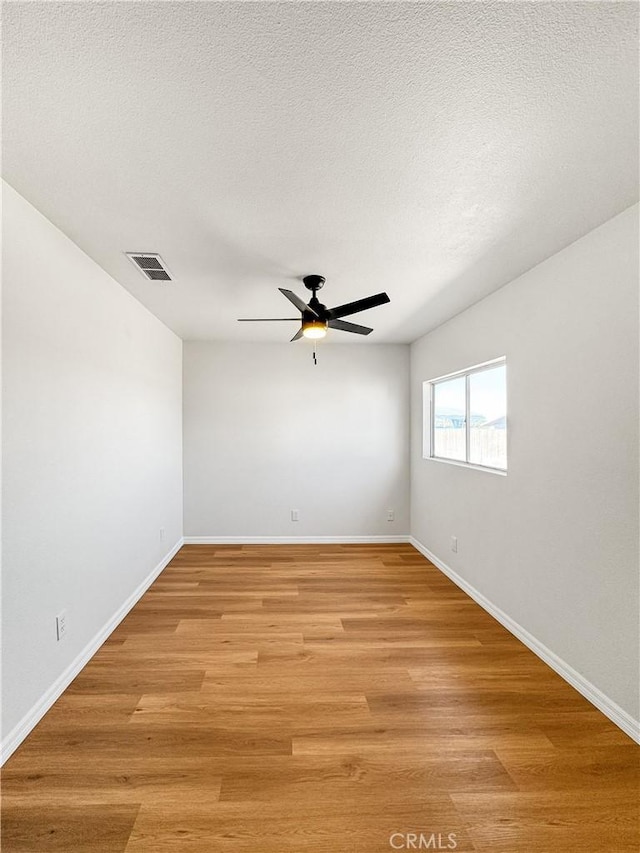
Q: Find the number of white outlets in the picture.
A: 5